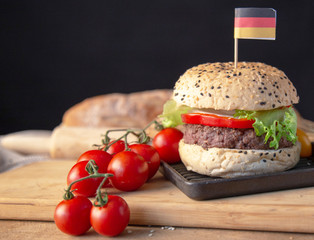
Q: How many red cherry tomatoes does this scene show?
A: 8